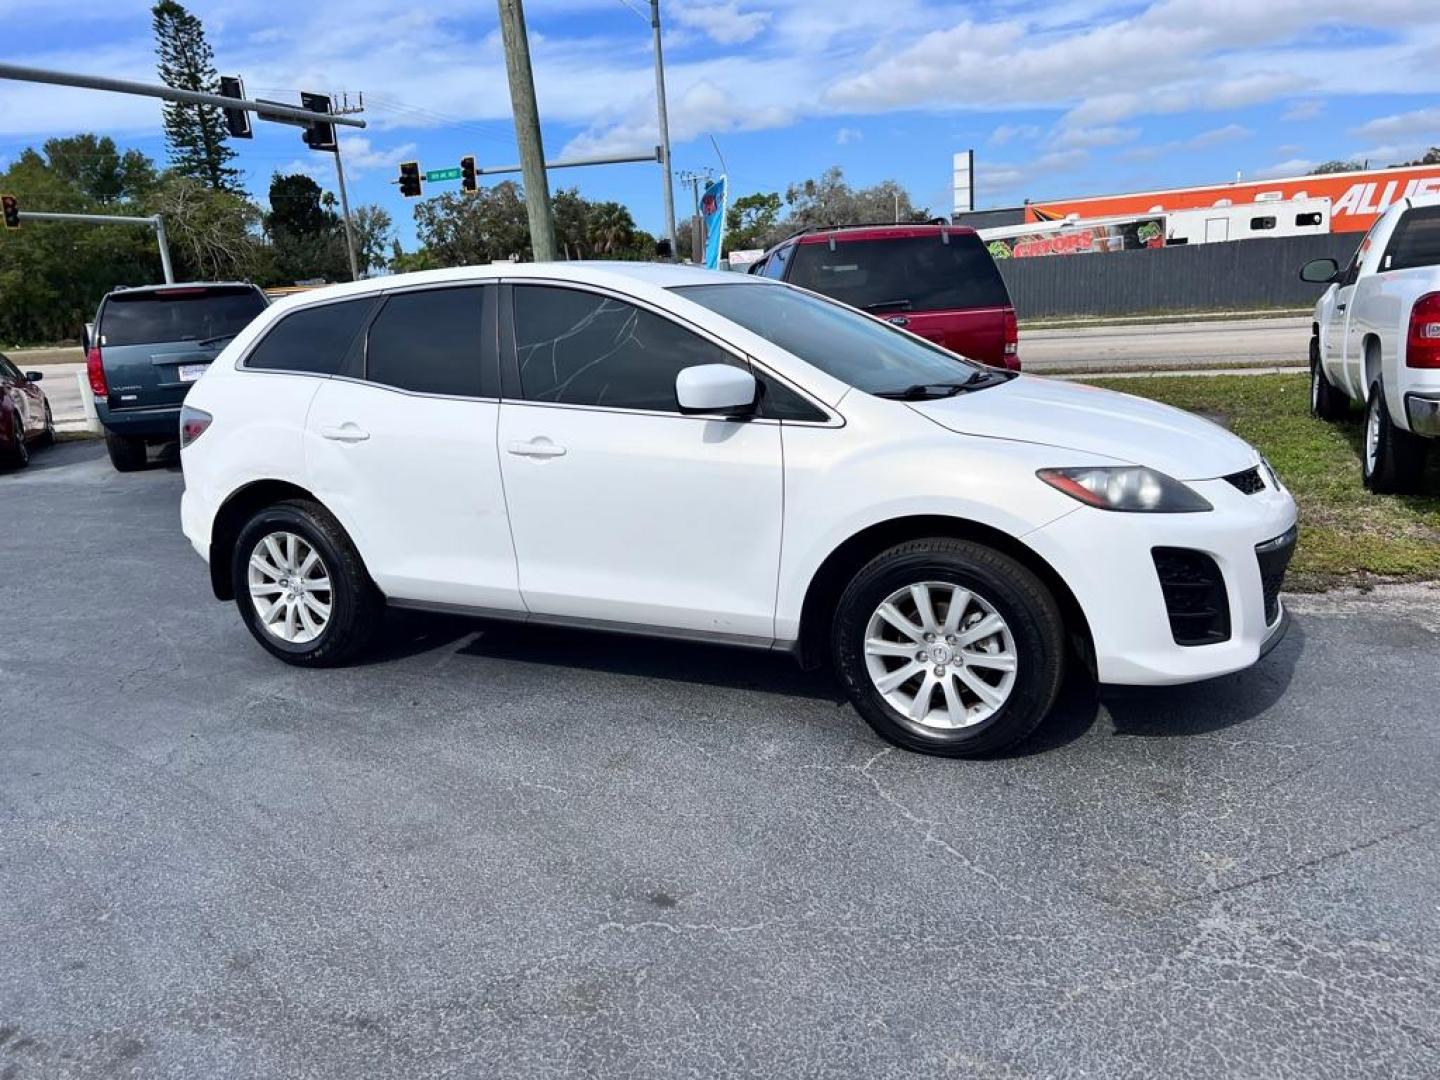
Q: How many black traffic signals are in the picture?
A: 5